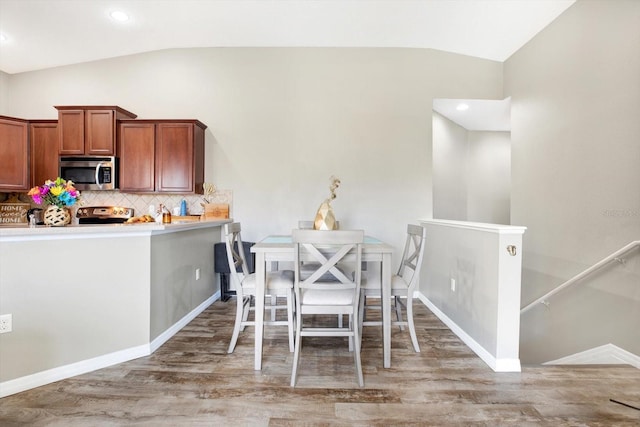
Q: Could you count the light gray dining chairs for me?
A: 4